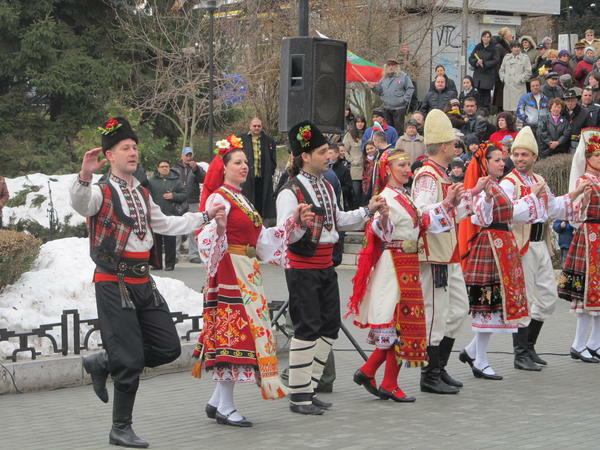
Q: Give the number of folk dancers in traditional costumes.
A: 8